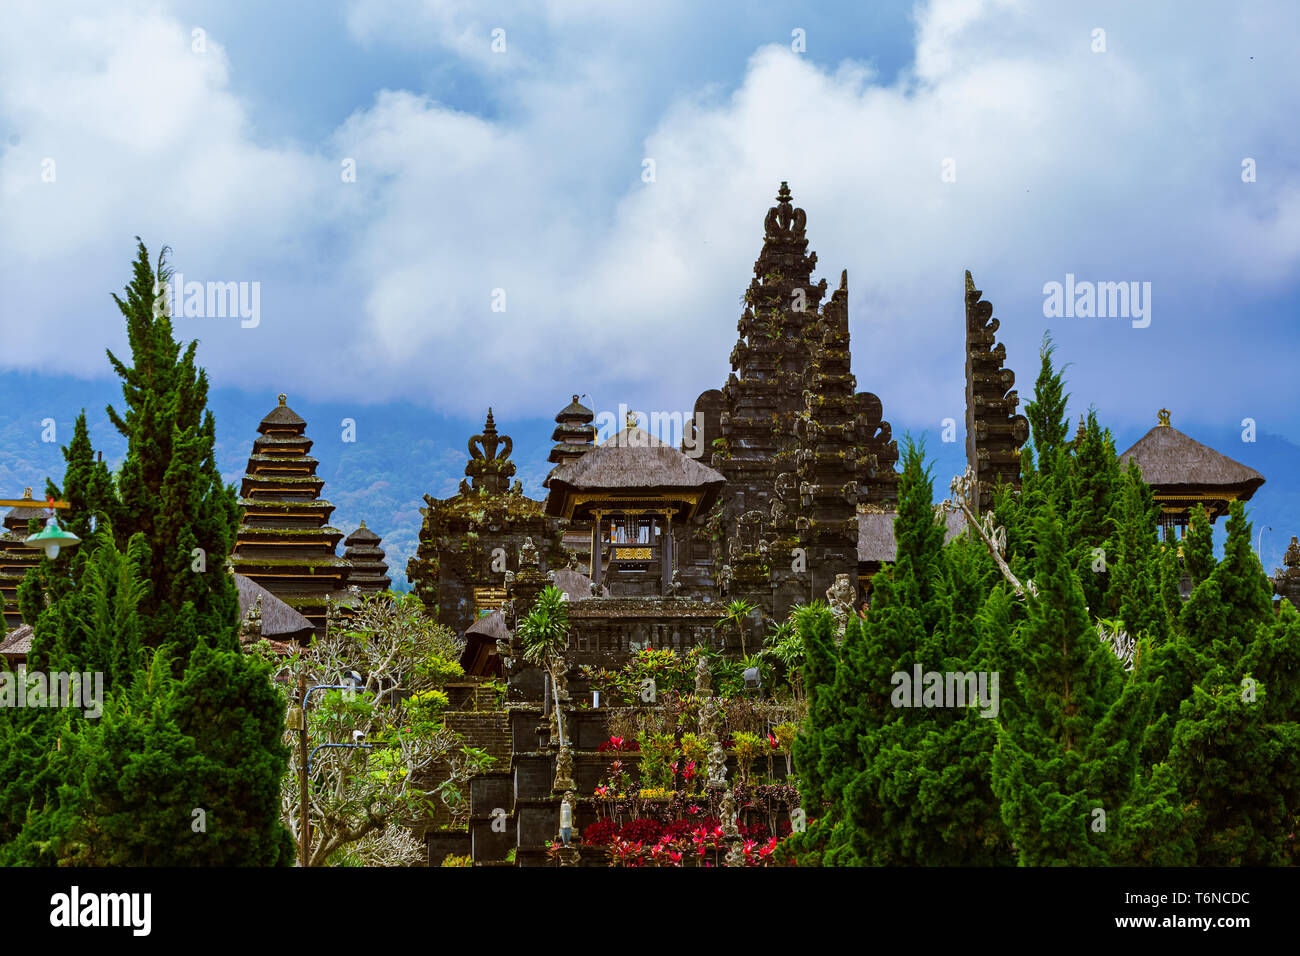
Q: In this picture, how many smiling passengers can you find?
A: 0